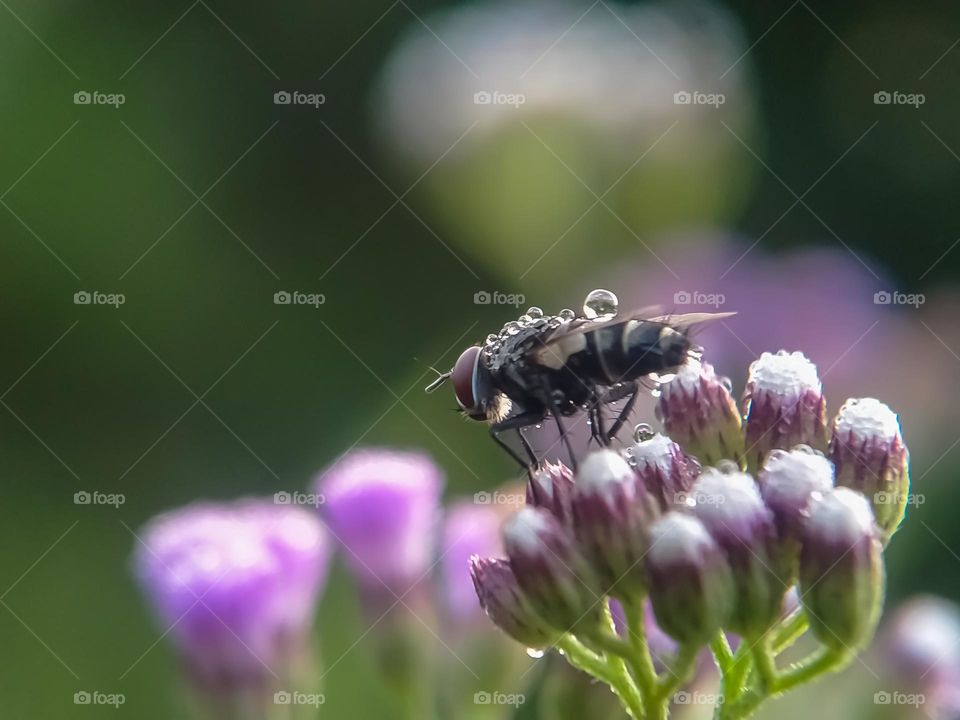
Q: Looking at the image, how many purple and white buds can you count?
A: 12